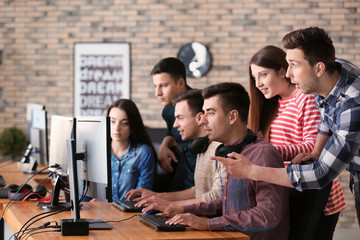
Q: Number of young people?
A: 6